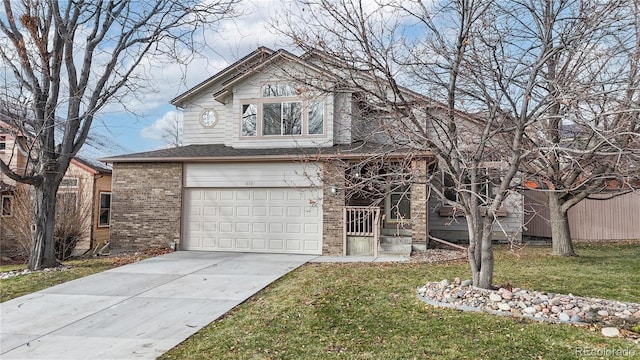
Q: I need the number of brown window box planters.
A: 1